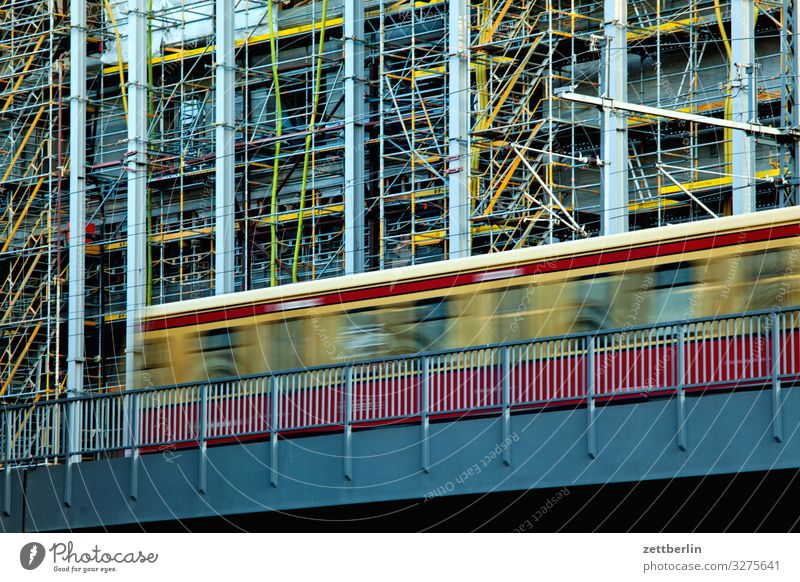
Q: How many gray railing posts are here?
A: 11